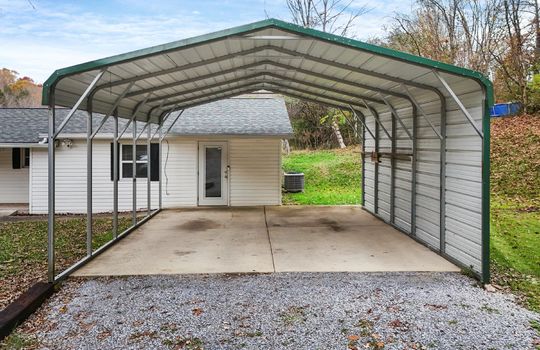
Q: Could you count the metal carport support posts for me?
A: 12